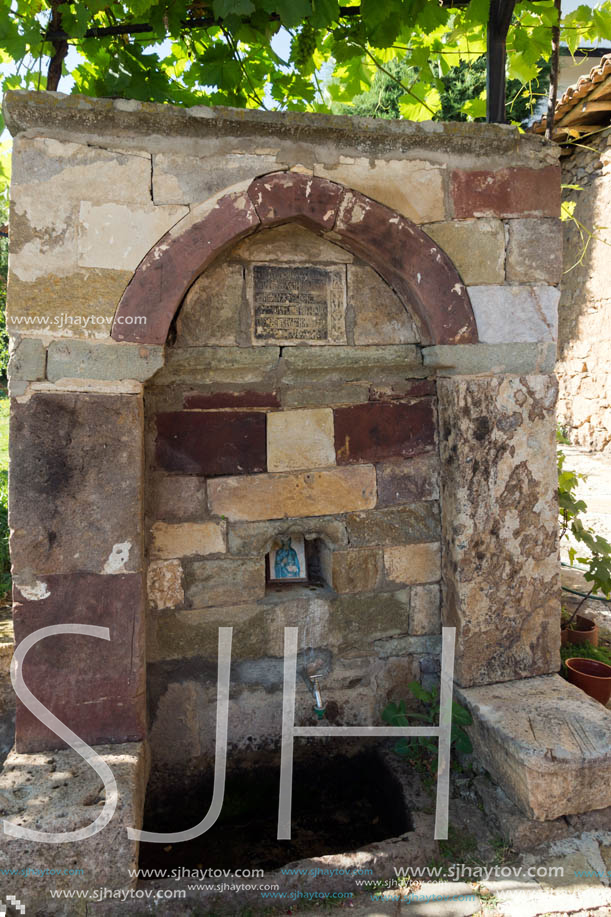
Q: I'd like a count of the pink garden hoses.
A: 0